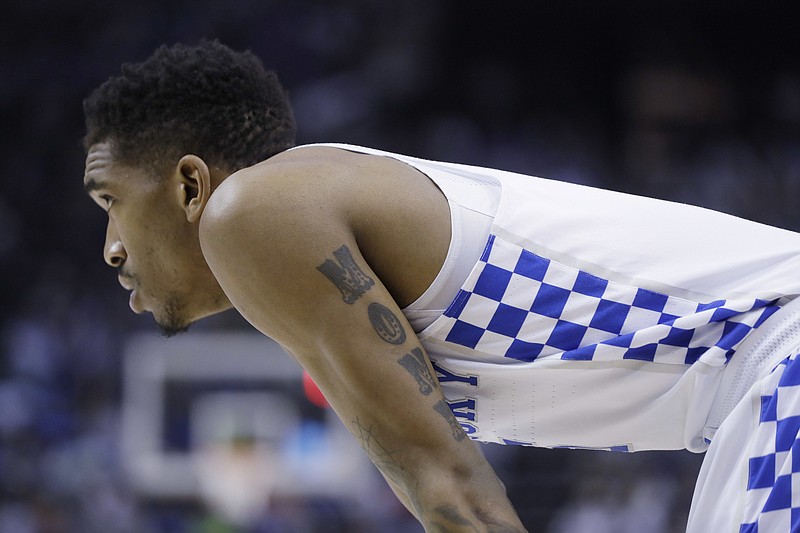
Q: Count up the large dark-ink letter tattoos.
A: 4